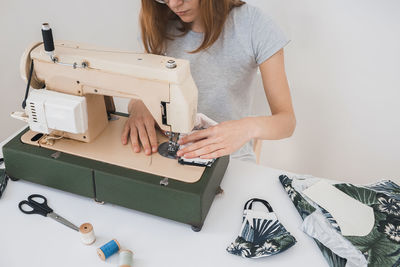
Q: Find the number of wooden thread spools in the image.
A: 3